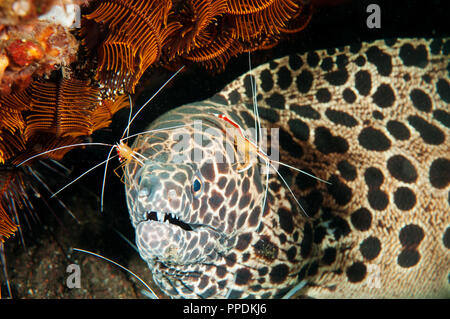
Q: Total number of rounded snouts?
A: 1